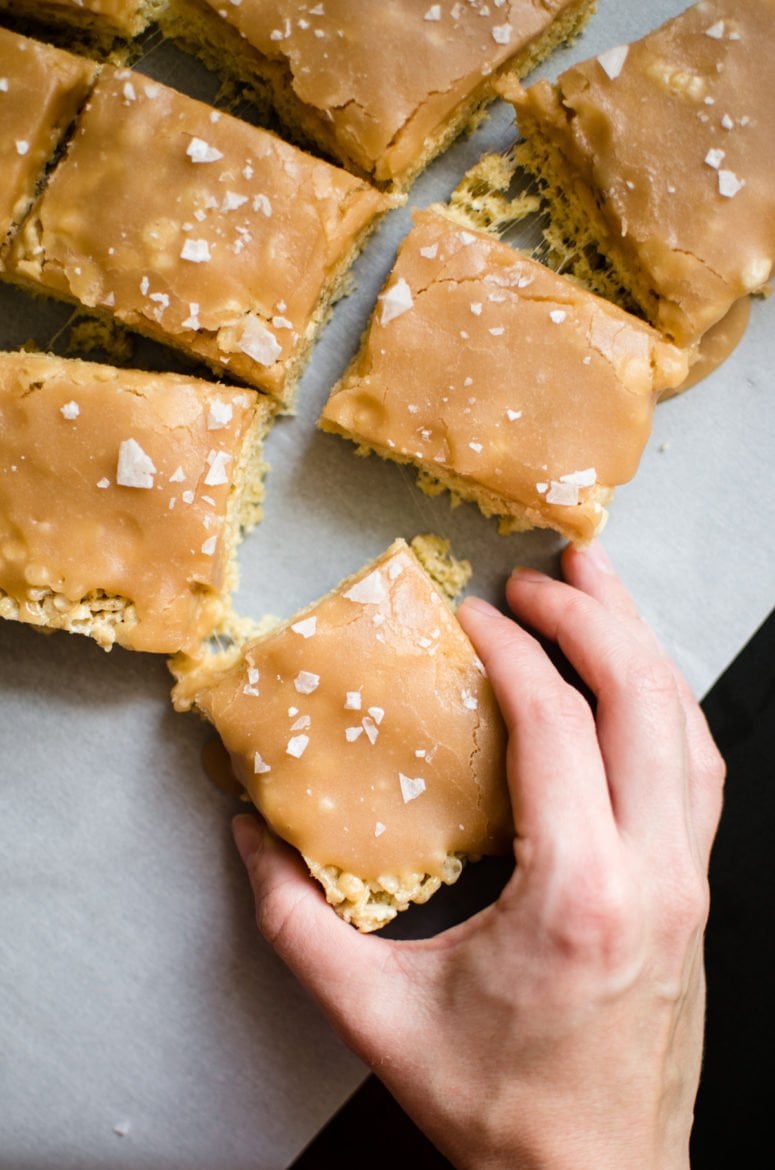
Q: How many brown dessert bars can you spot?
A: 8